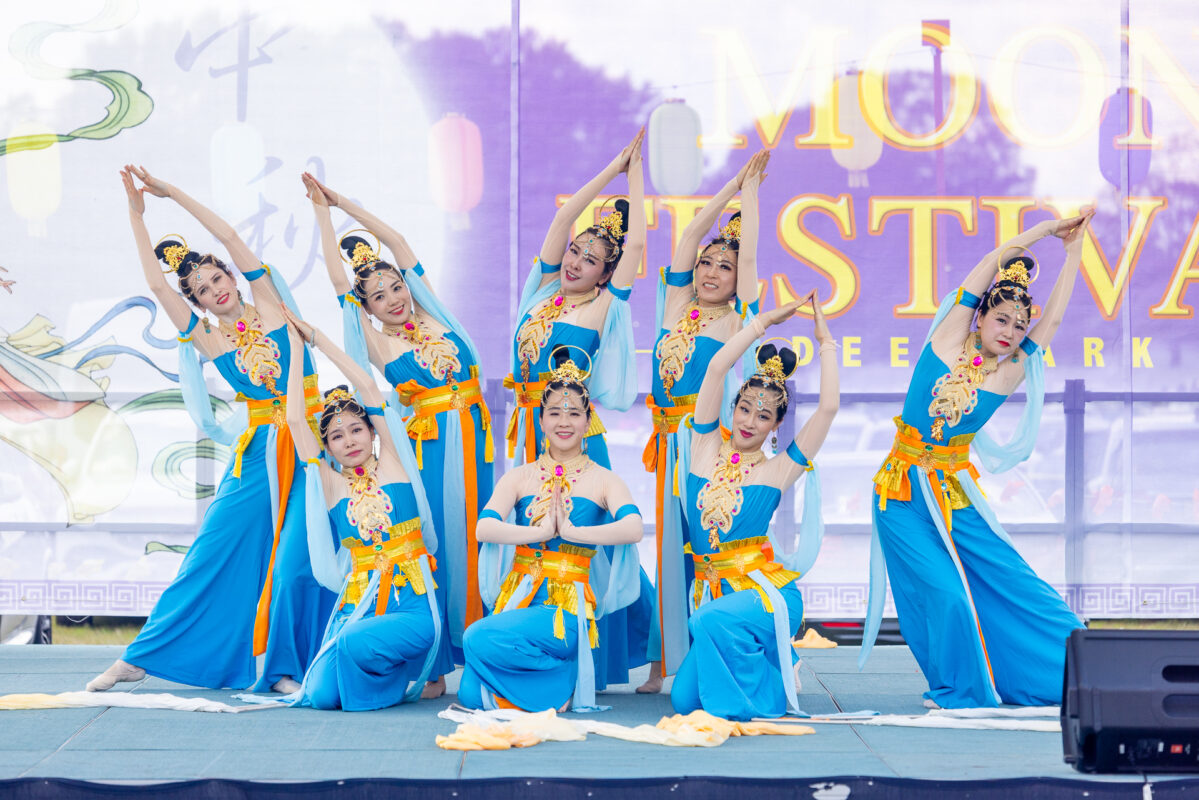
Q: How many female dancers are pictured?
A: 8